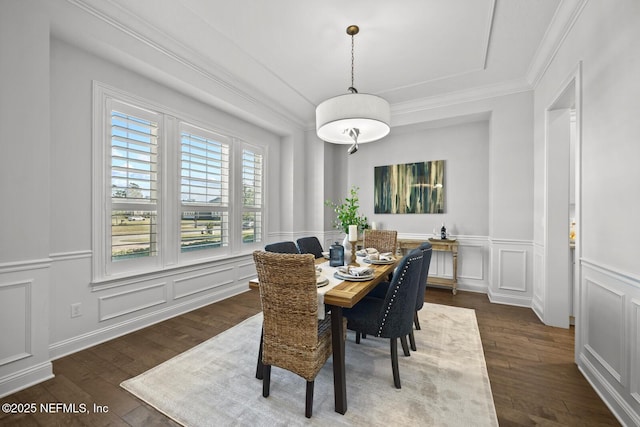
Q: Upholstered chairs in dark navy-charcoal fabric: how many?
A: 4